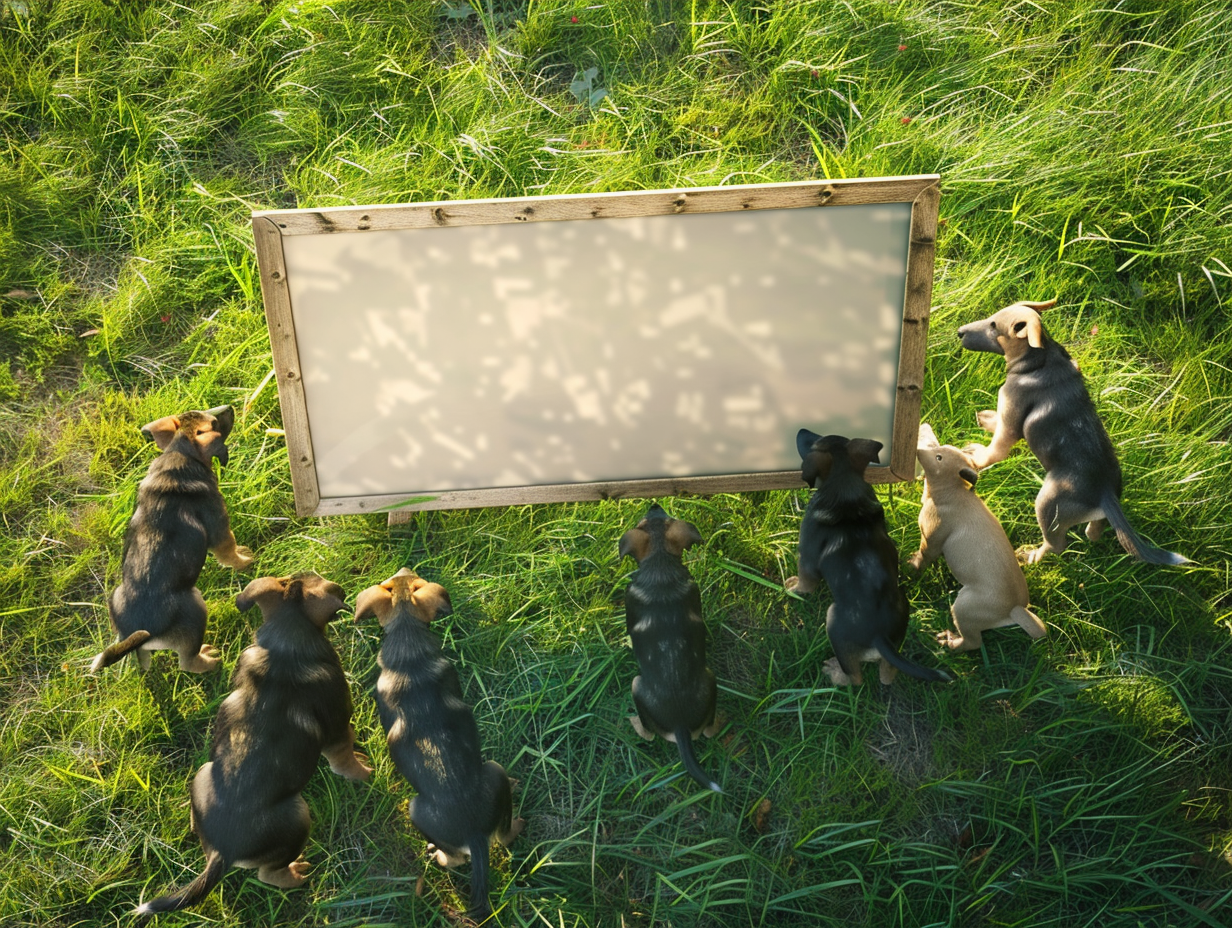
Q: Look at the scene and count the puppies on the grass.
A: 7